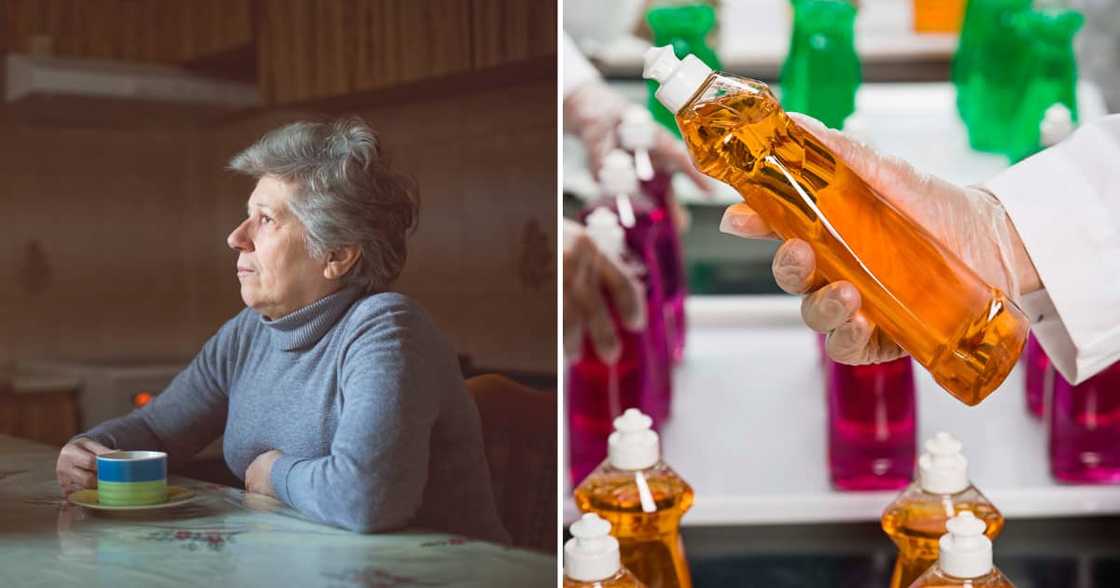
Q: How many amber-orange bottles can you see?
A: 5